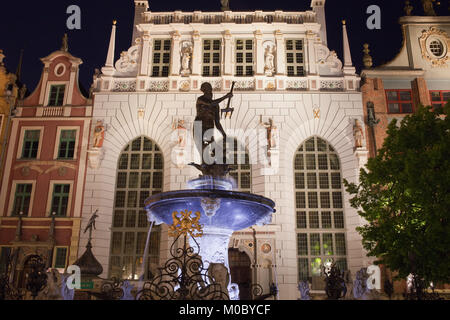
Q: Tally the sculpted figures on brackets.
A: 4